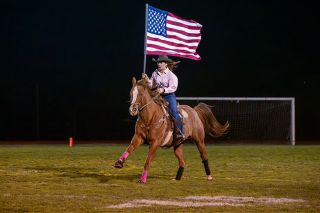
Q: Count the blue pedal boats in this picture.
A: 0